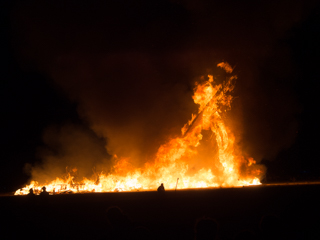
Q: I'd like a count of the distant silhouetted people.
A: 3